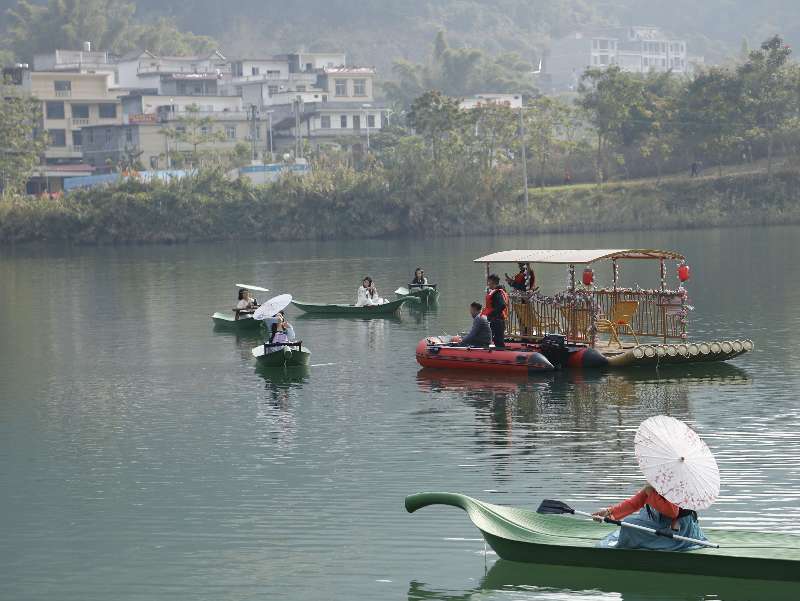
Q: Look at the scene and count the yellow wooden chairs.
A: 3